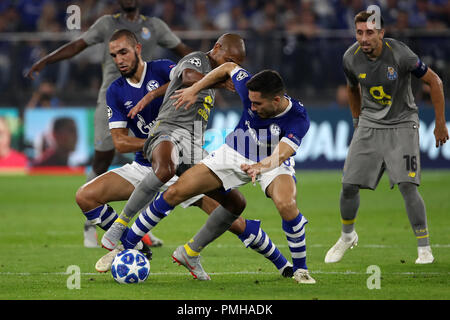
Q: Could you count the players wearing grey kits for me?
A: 3